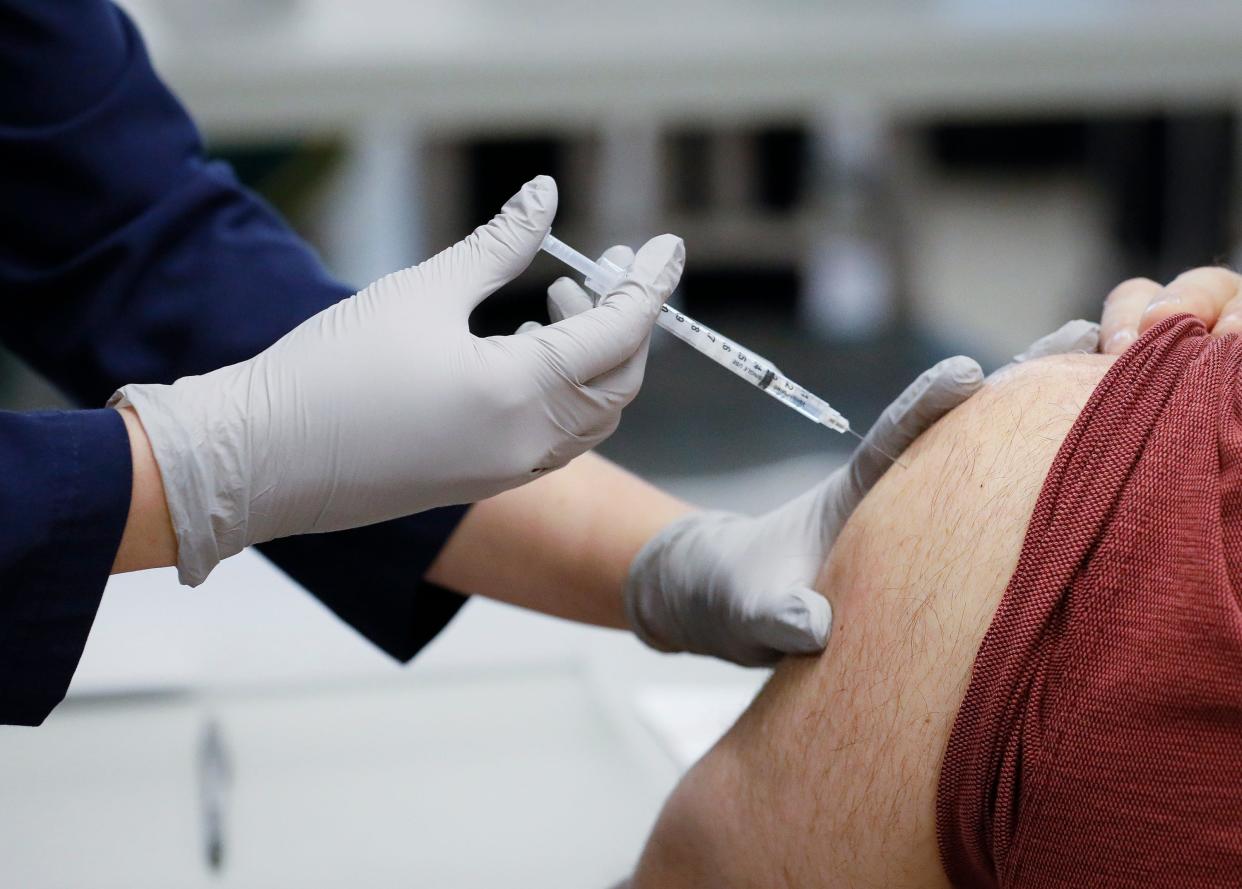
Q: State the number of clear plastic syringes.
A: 1